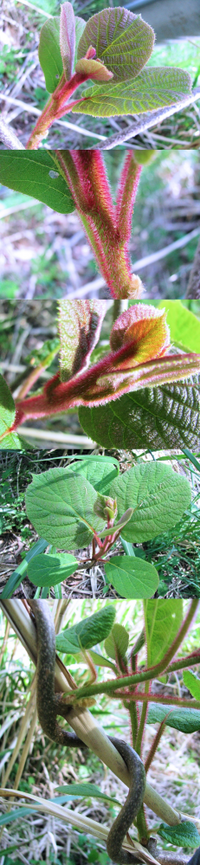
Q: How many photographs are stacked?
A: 5